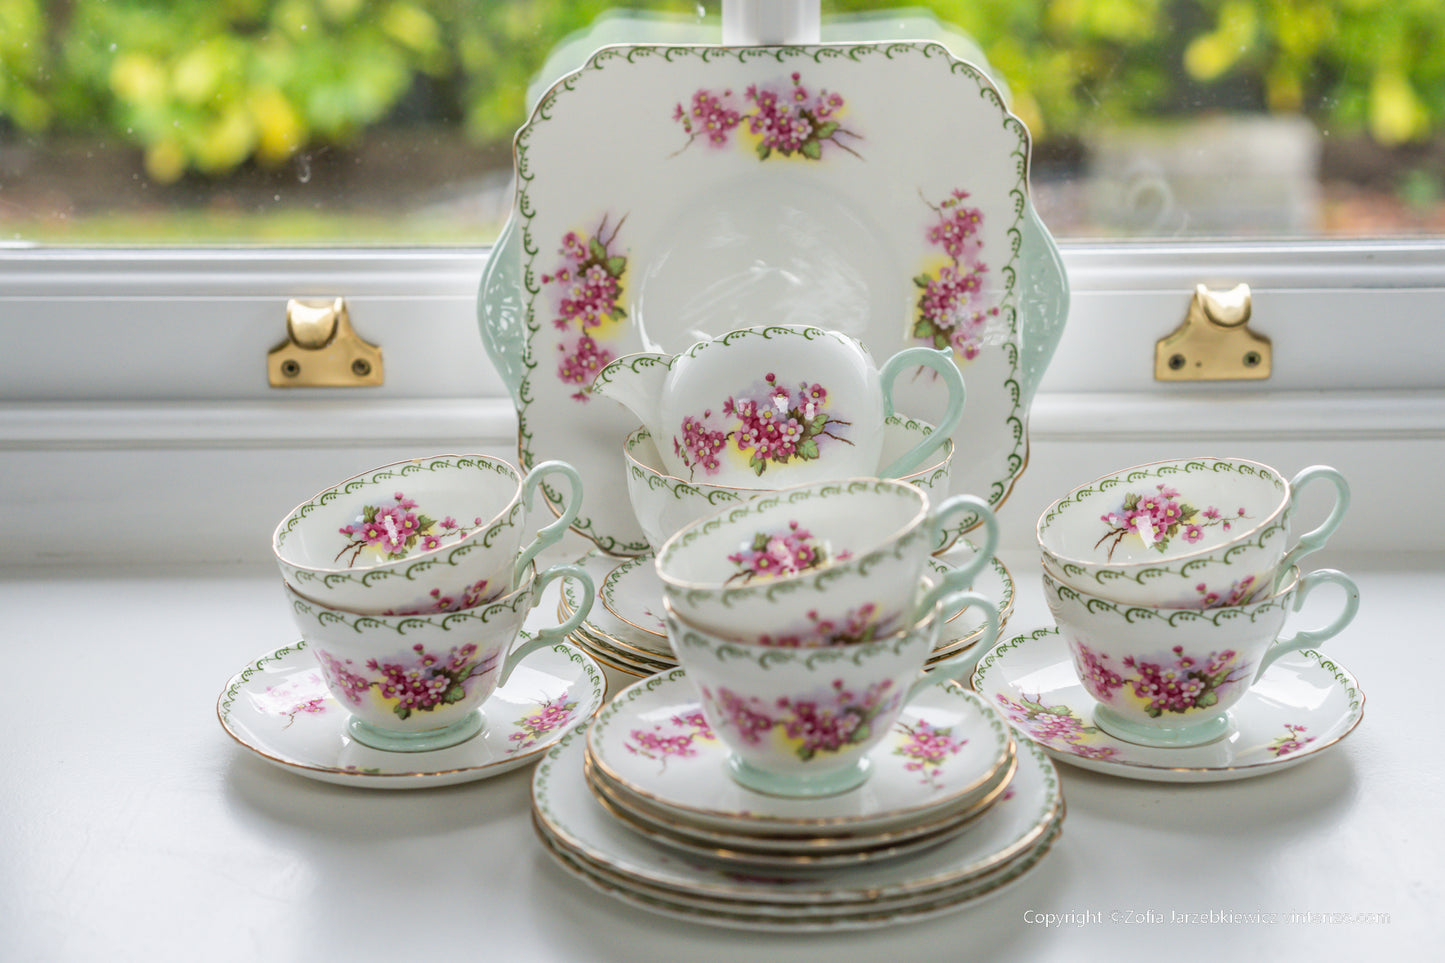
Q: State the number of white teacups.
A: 6